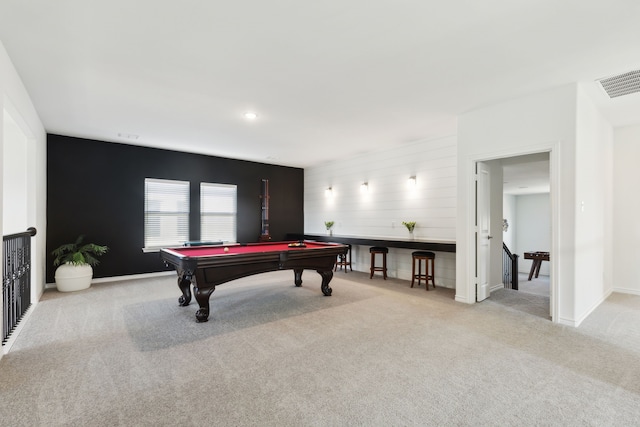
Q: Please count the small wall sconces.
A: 3